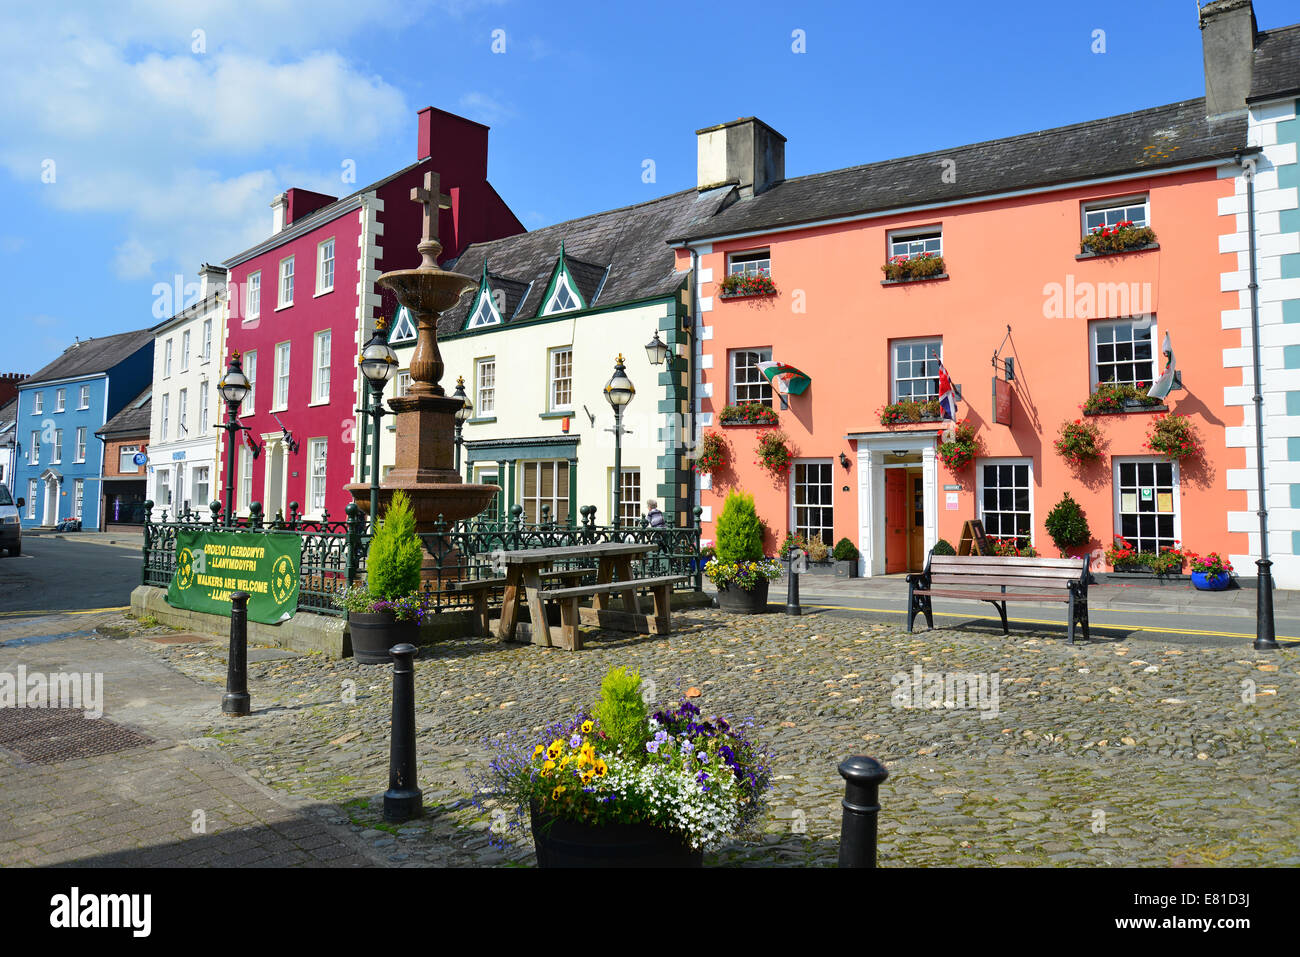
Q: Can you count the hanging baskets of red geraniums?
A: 5